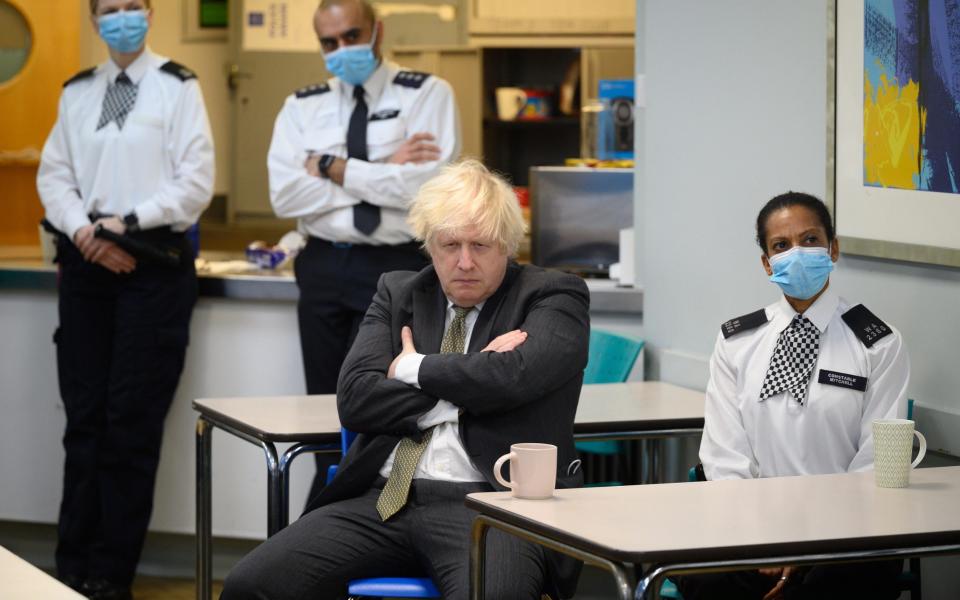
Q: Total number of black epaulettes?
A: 6